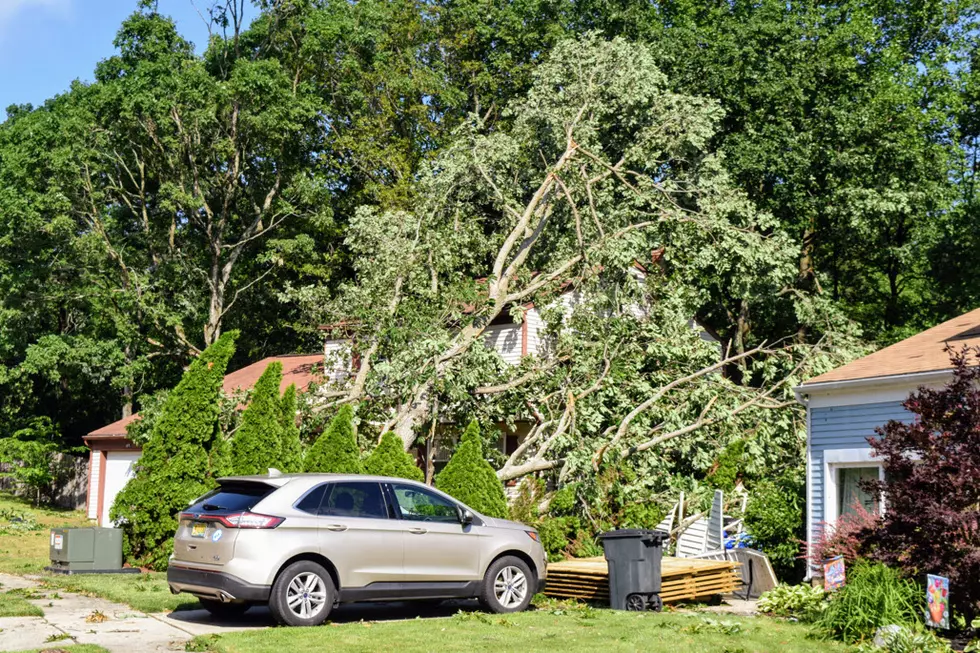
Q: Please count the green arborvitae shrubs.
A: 6